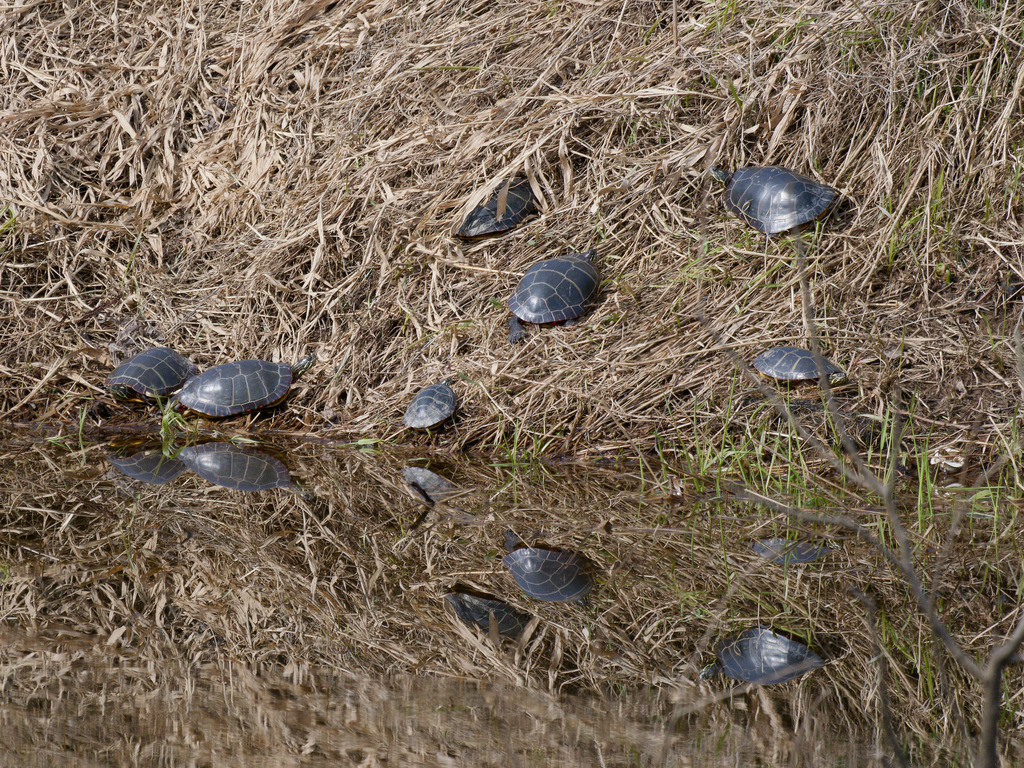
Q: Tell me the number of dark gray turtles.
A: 7